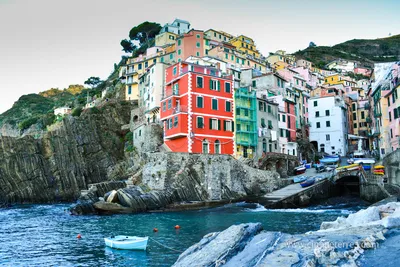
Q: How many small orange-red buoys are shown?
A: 3